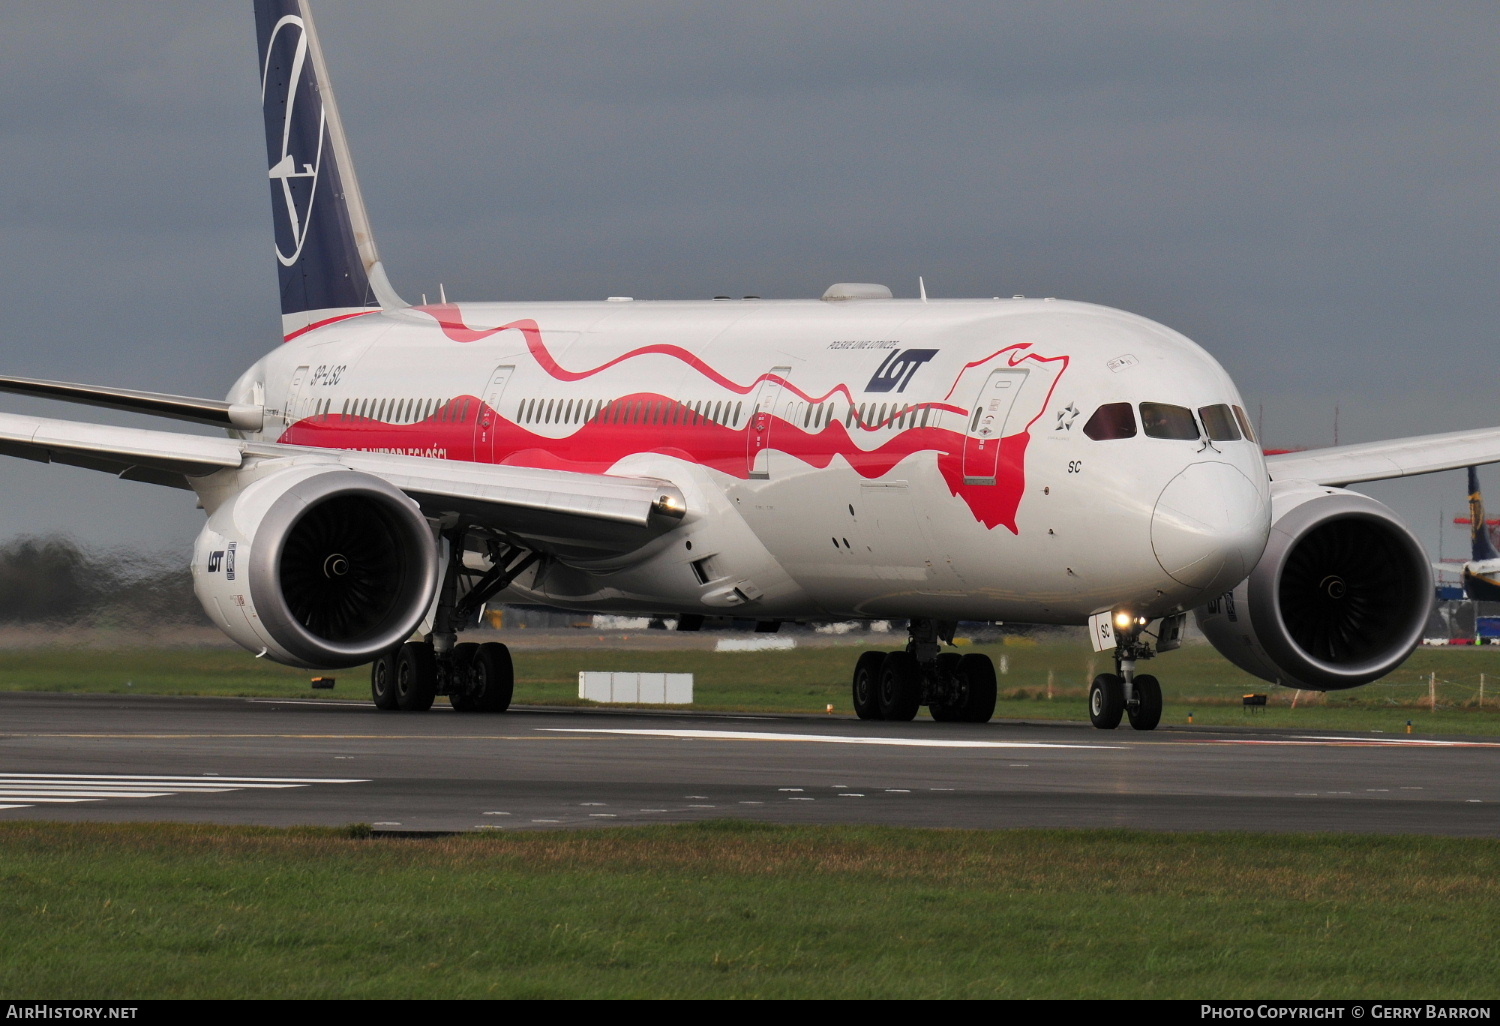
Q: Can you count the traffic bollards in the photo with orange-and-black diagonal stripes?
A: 0